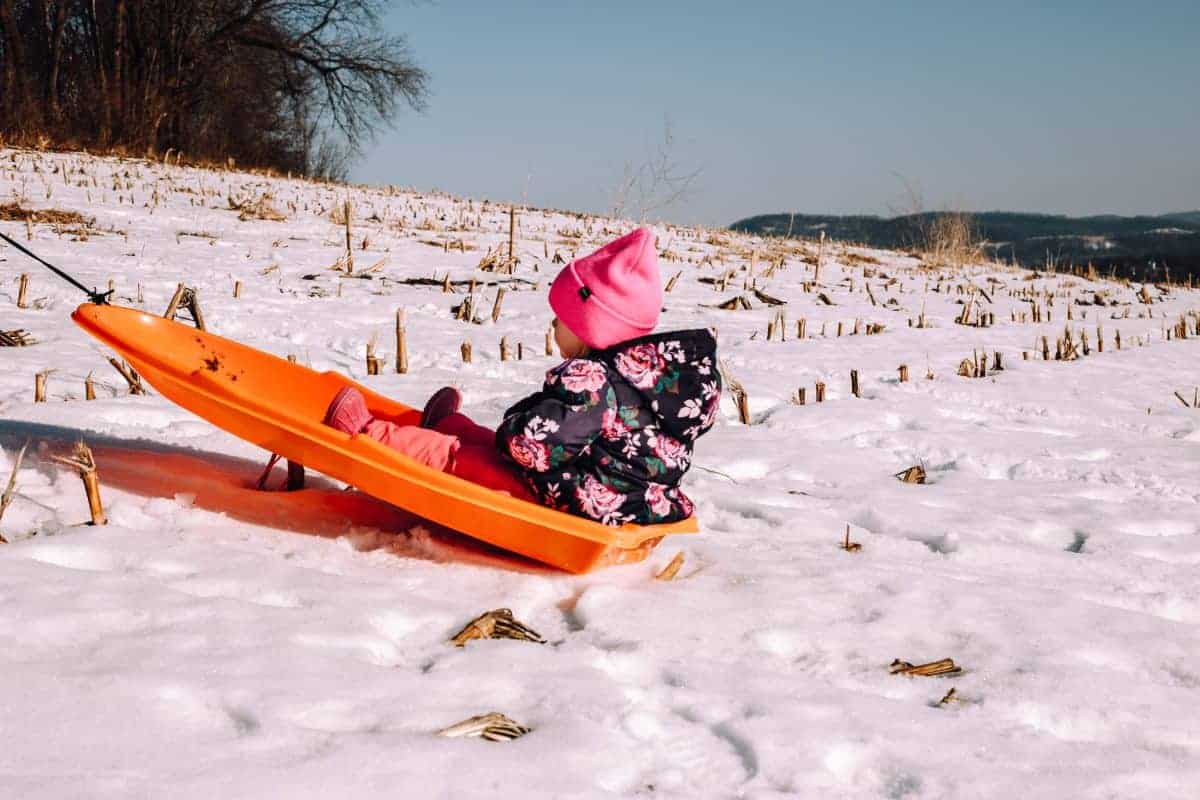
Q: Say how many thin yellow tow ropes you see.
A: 0